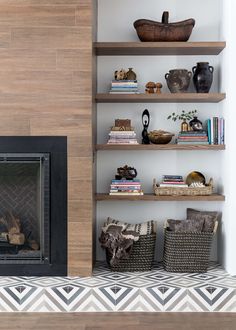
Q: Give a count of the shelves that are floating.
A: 4